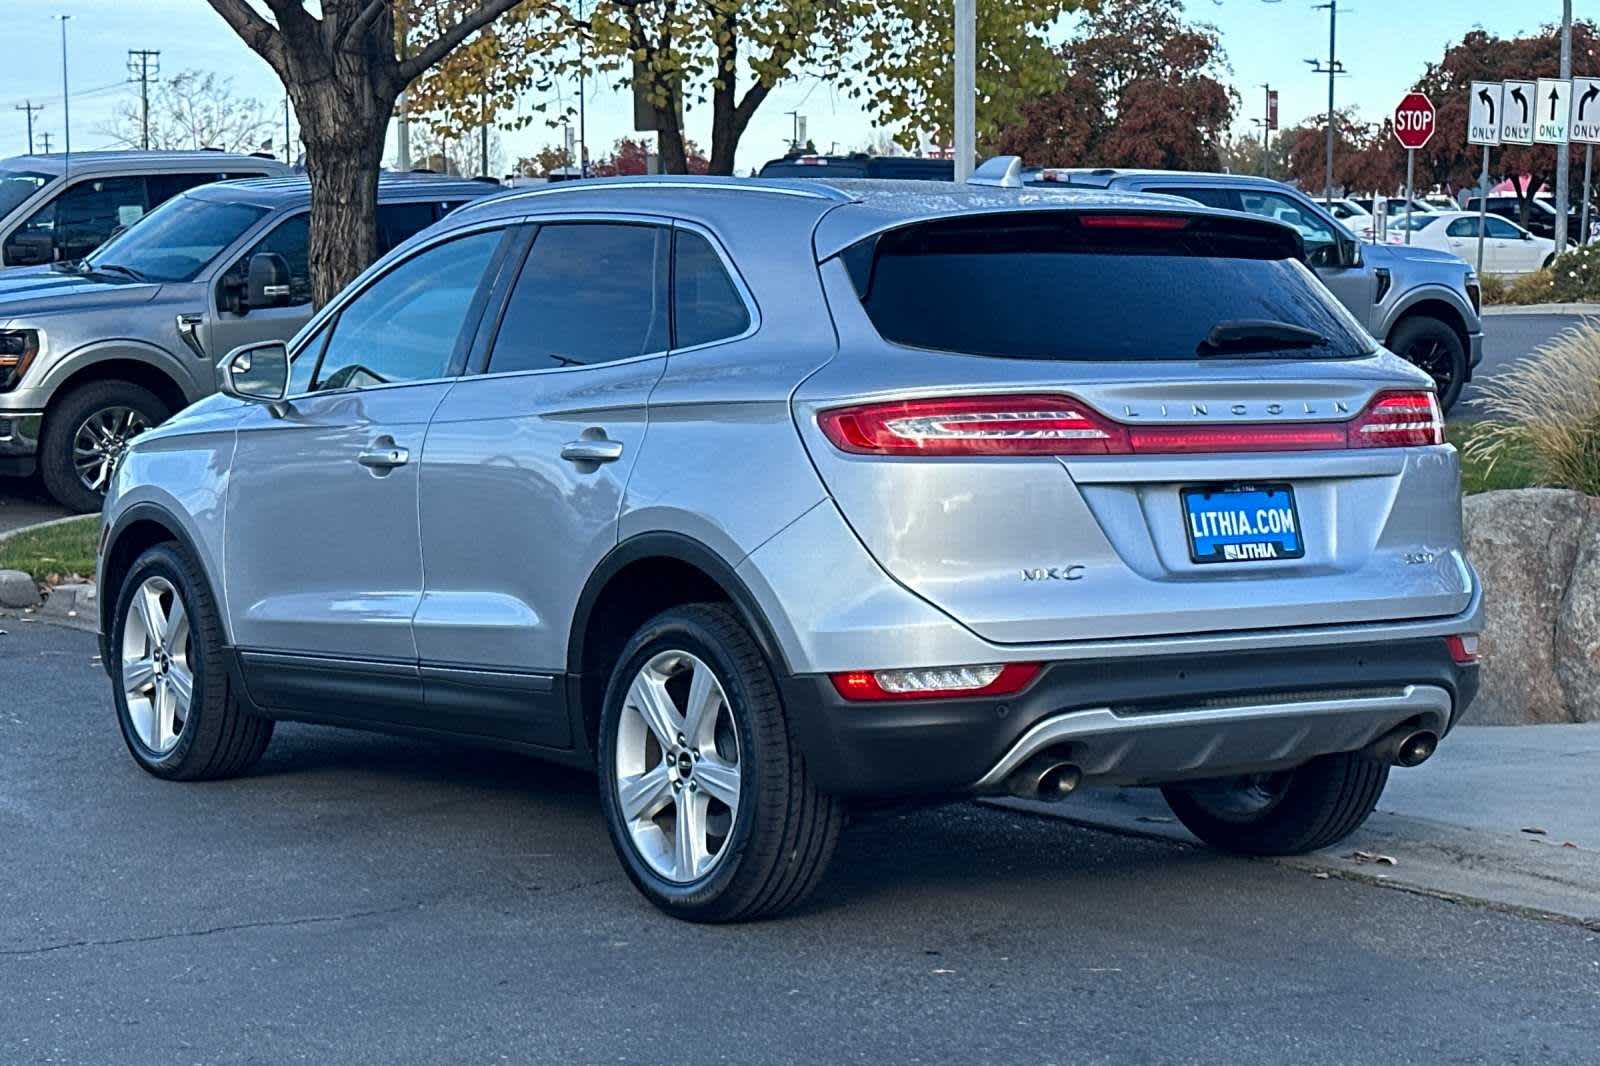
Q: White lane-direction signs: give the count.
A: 4